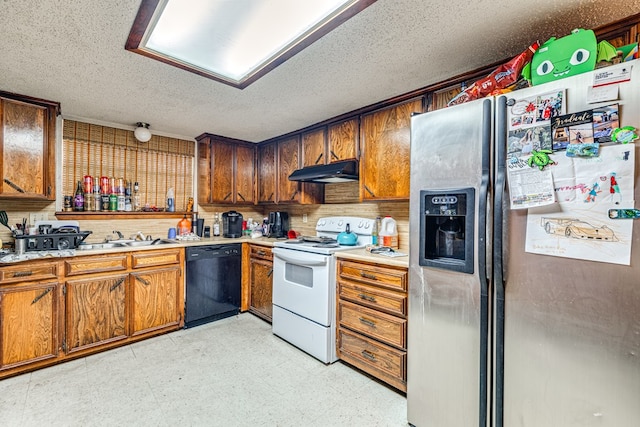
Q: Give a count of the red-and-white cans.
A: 2